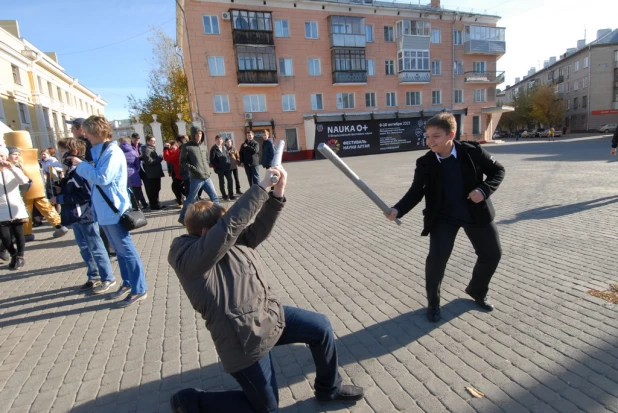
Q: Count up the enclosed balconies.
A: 7